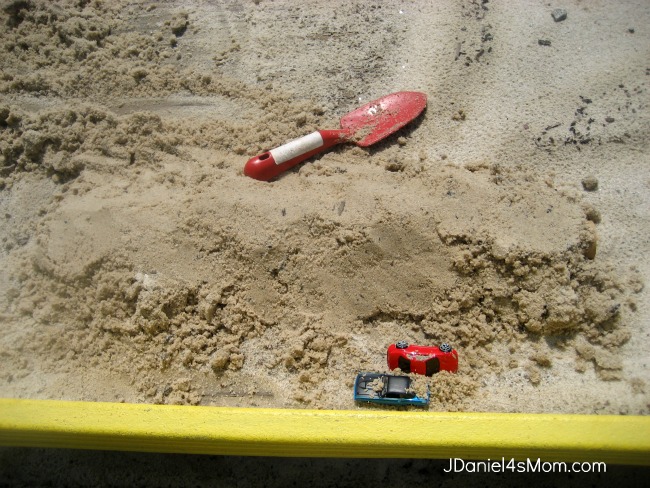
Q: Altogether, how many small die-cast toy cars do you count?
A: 2